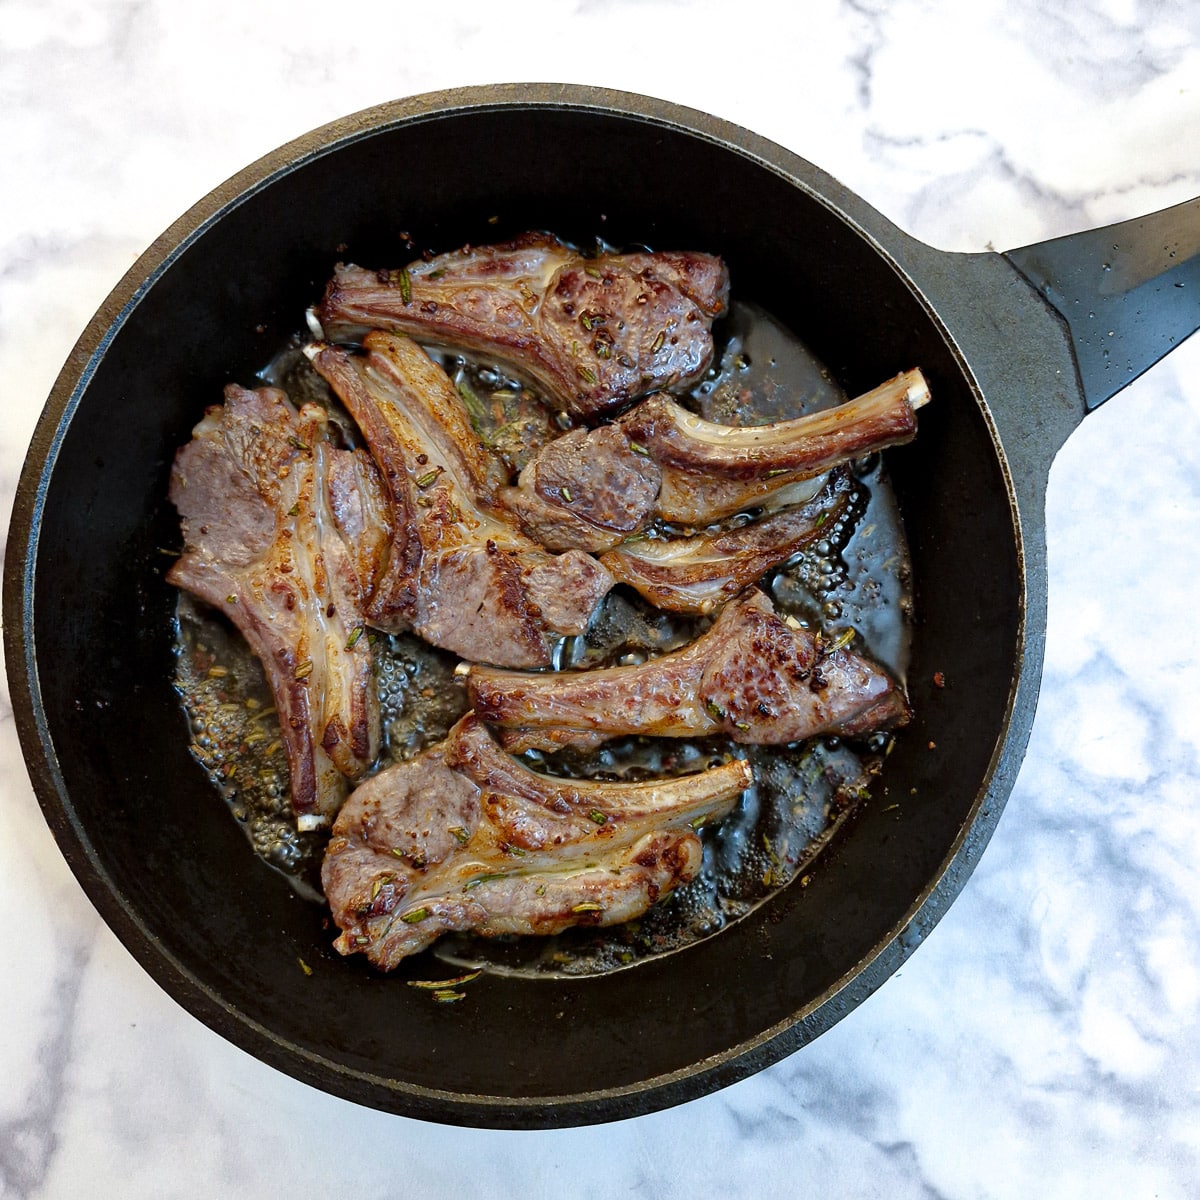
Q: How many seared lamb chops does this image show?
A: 6